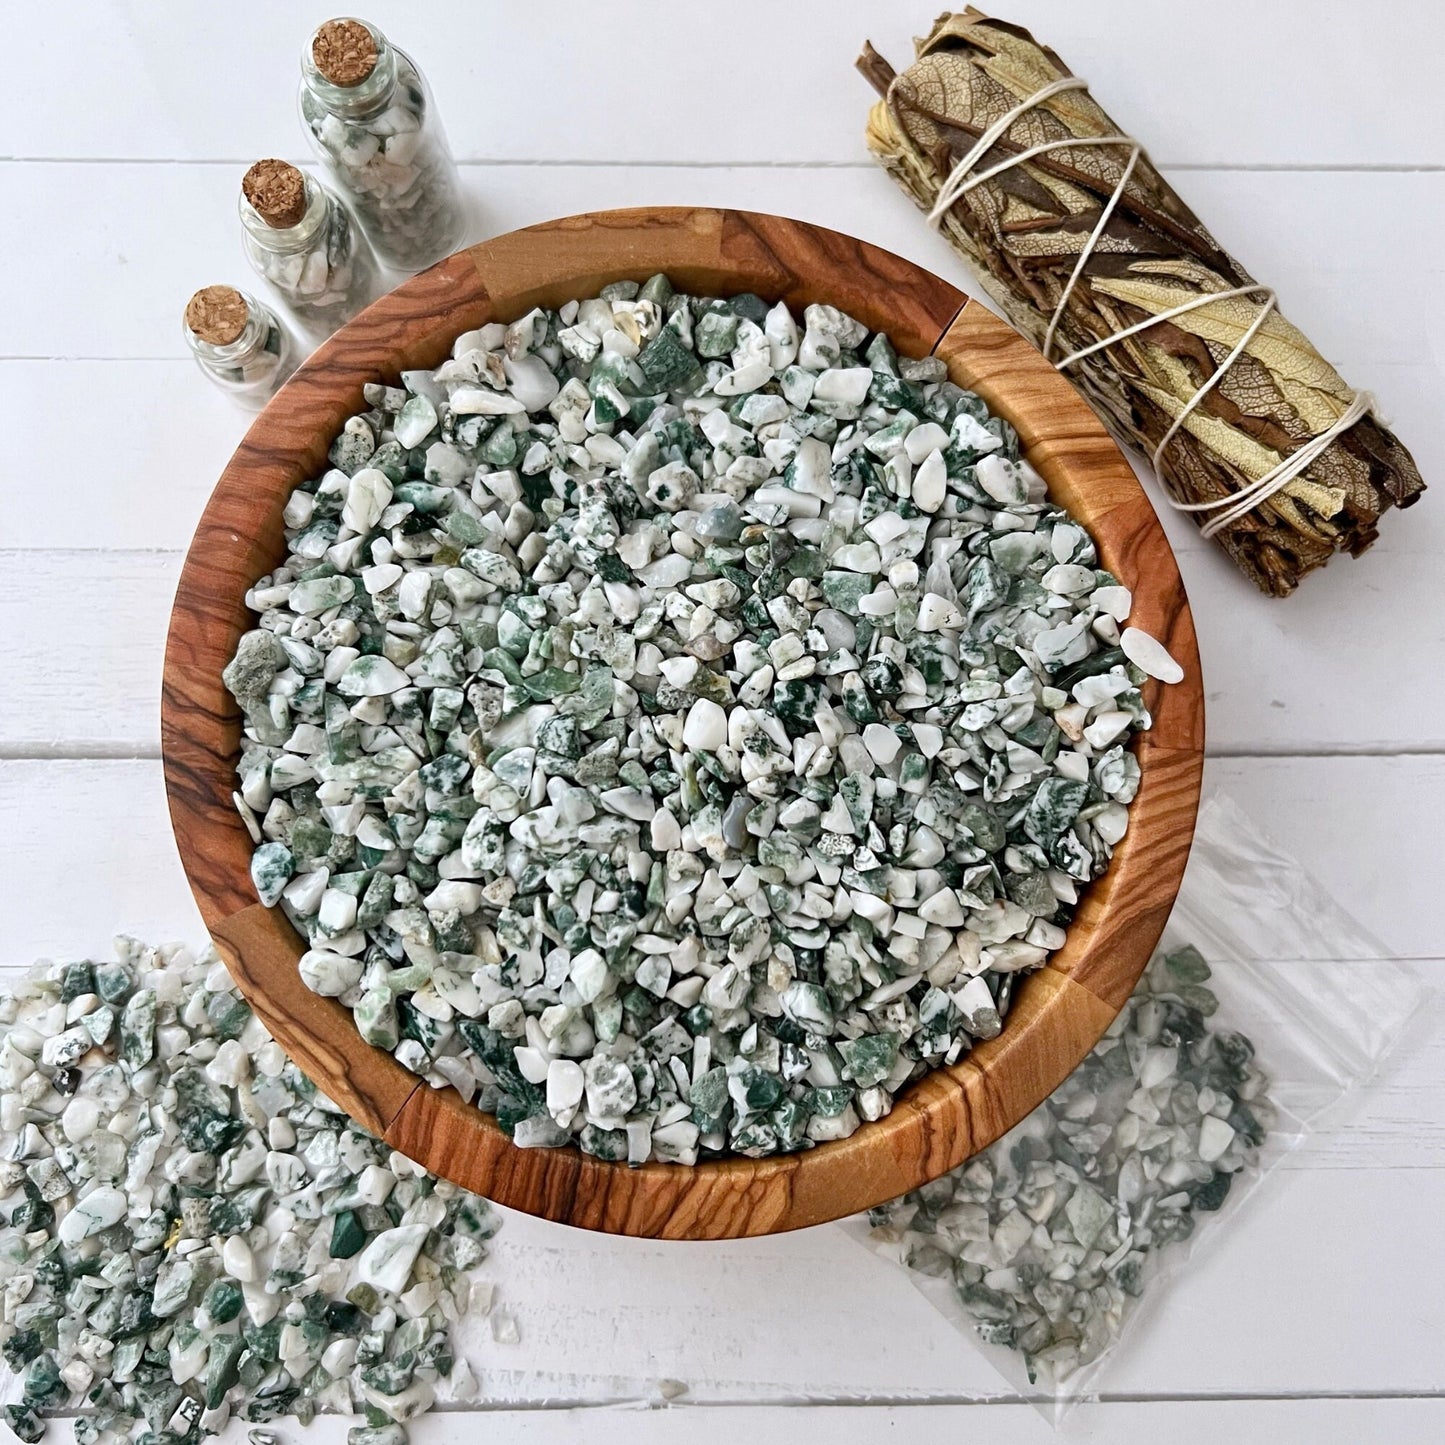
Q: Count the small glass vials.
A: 3